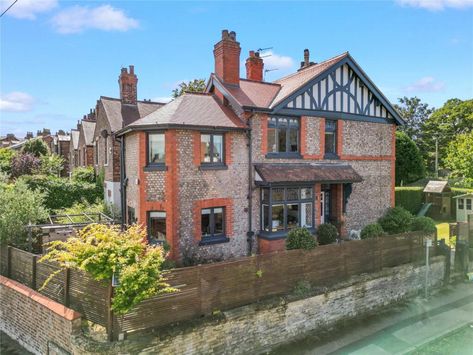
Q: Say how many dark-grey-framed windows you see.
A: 7